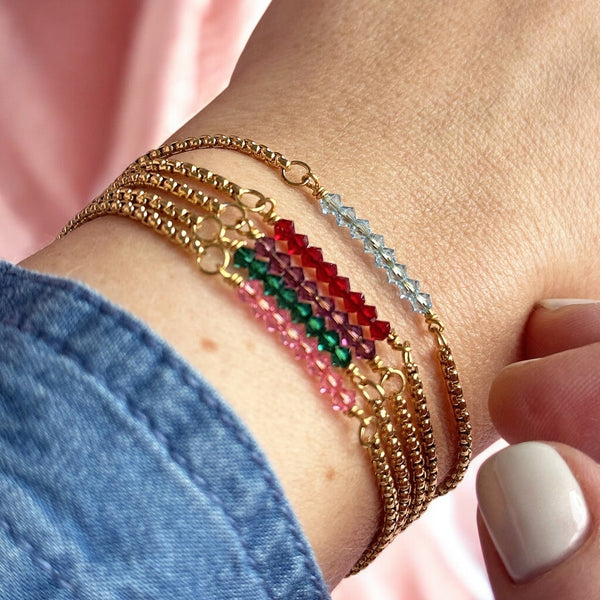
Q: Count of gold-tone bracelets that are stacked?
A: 5